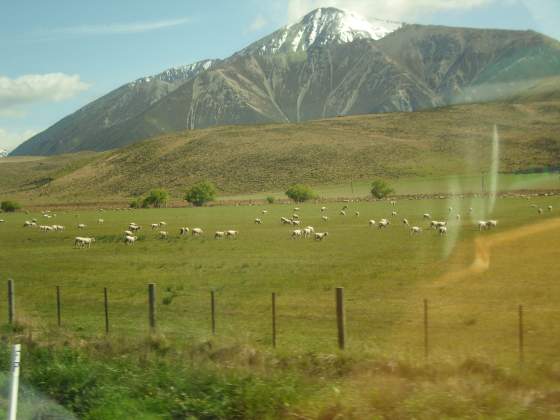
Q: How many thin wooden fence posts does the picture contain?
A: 6